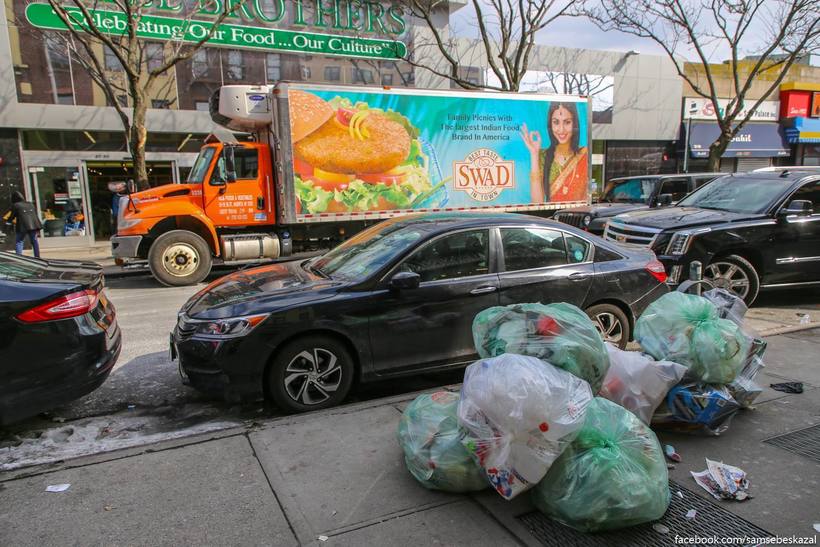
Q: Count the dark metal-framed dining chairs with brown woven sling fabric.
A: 0